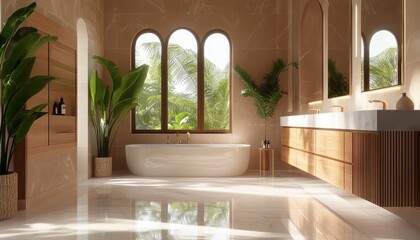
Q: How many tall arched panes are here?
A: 3